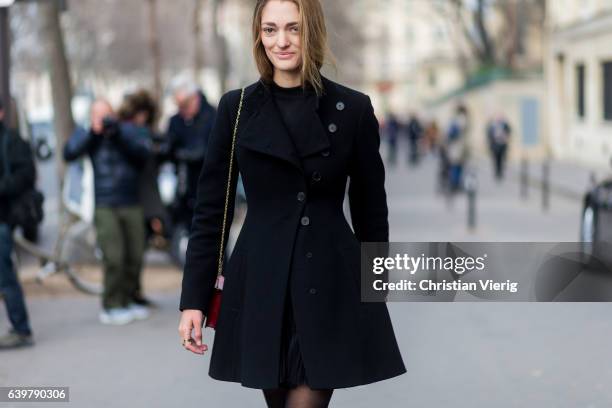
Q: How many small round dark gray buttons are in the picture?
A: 8